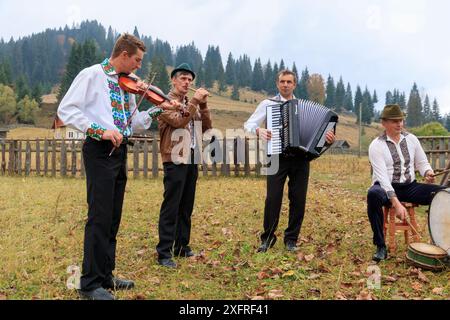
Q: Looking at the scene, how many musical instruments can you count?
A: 5